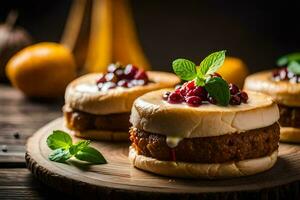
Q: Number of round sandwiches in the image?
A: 3